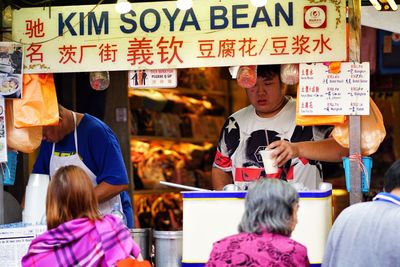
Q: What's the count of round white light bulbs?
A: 3